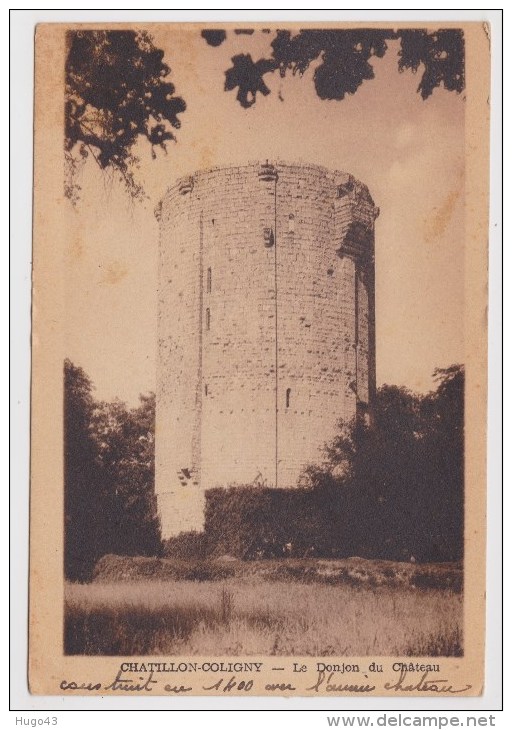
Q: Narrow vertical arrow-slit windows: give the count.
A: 4